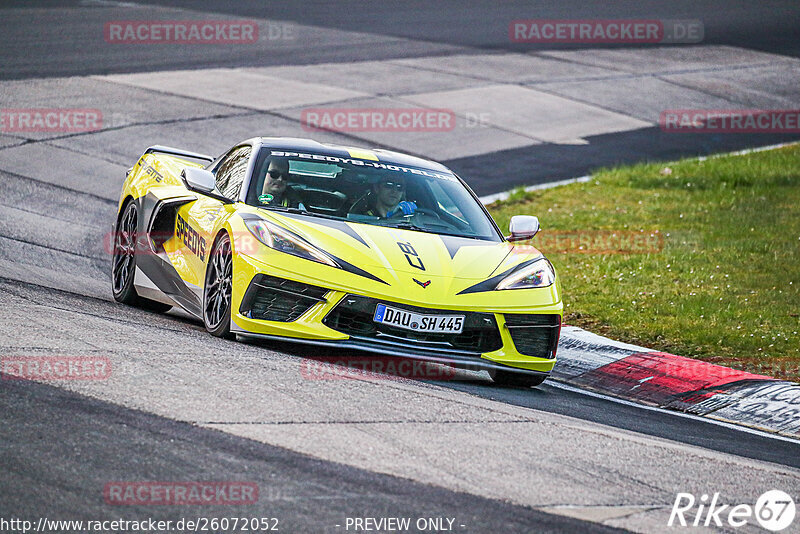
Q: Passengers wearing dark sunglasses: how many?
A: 2